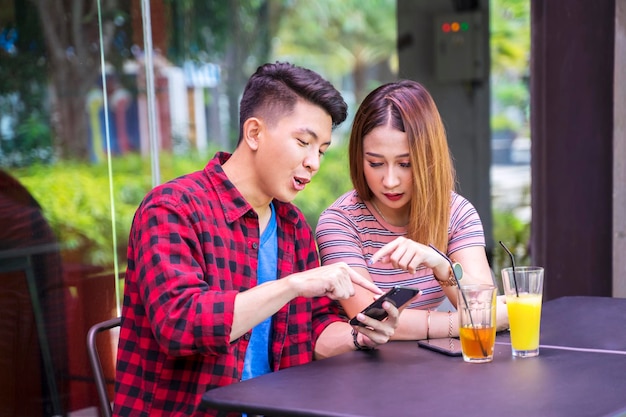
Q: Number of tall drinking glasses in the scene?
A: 2